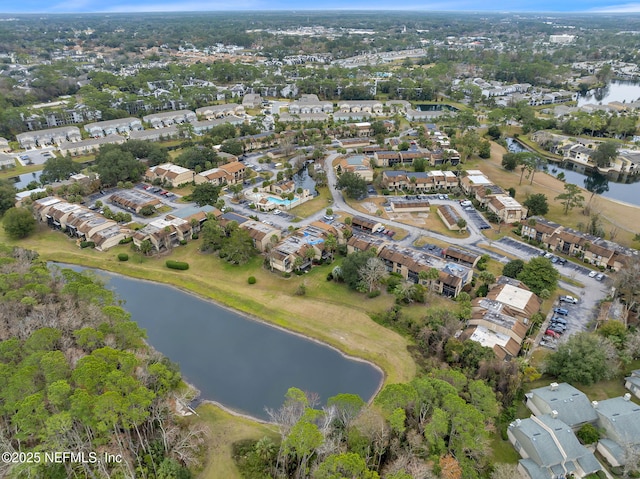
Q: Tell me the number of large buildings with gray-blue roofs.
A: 3